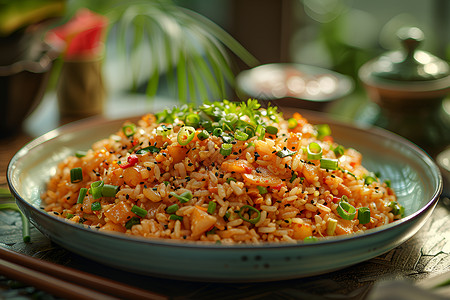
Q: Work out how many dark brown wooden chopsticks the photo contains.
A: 2